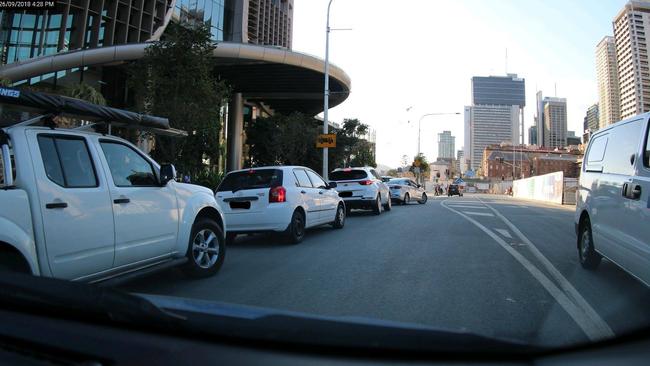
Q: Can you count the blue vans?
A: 0